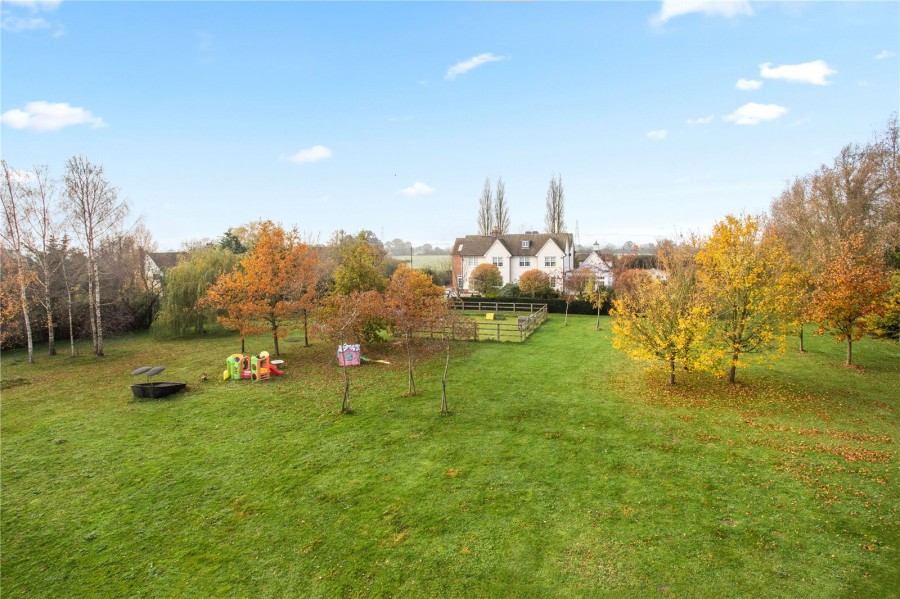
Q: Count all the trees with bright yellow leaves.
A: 2